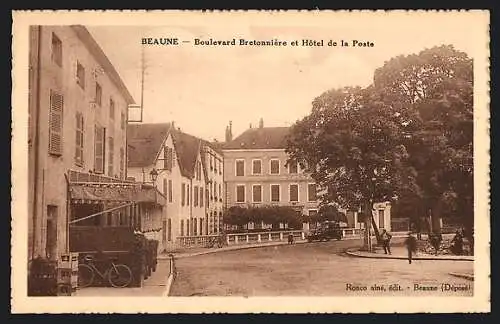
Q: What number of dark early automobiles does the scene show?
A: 1